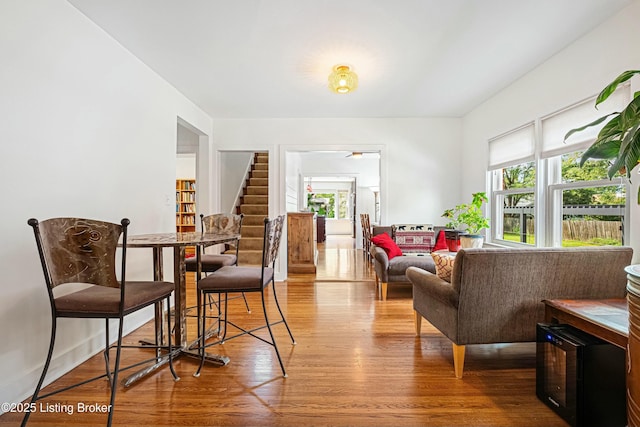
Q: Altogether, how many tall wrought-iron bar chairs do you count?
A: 3